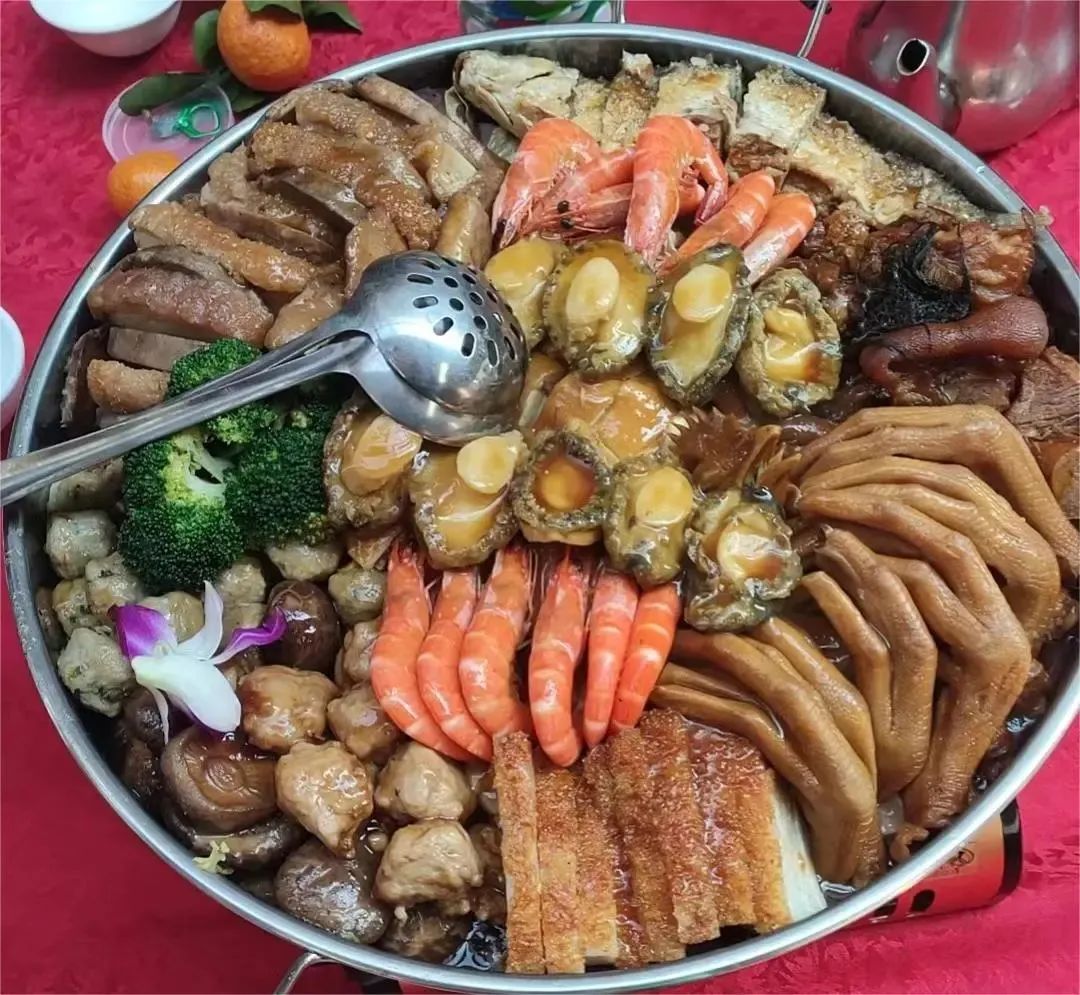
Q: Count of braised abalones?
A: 9